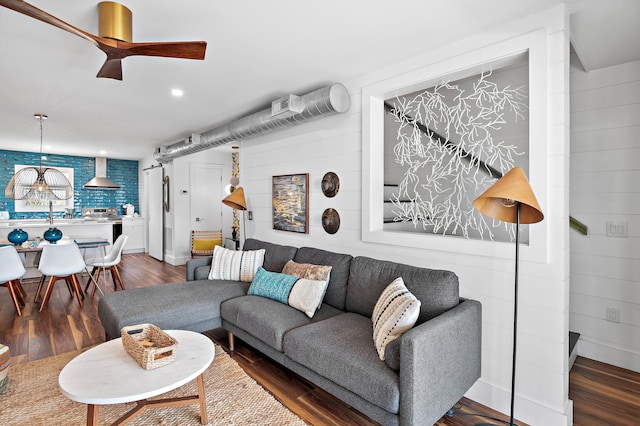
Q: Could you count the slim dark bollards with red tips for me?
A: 0